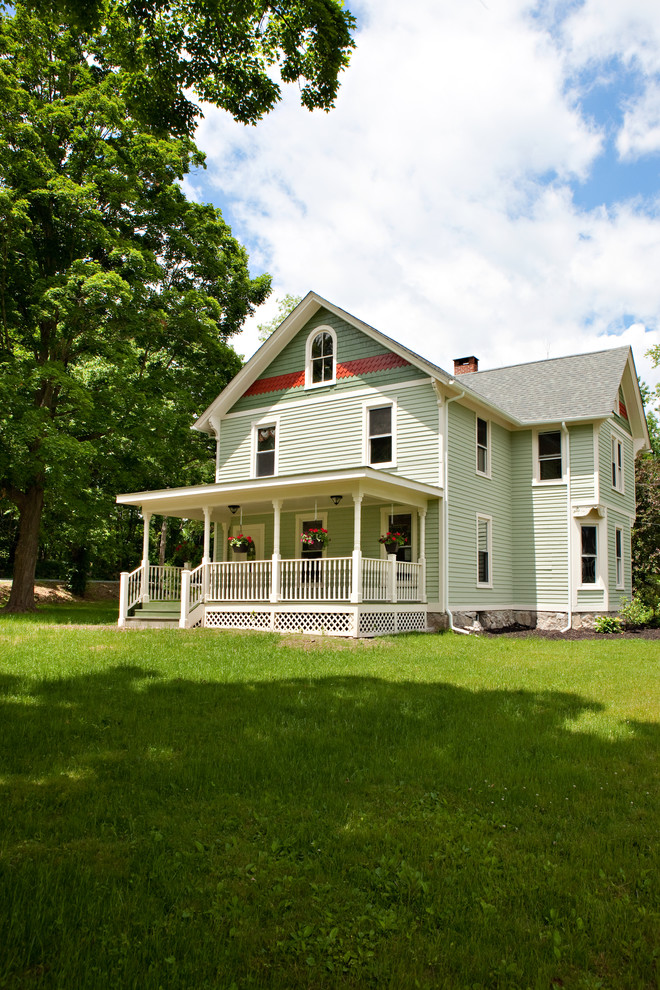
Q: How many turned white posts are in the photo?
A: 5